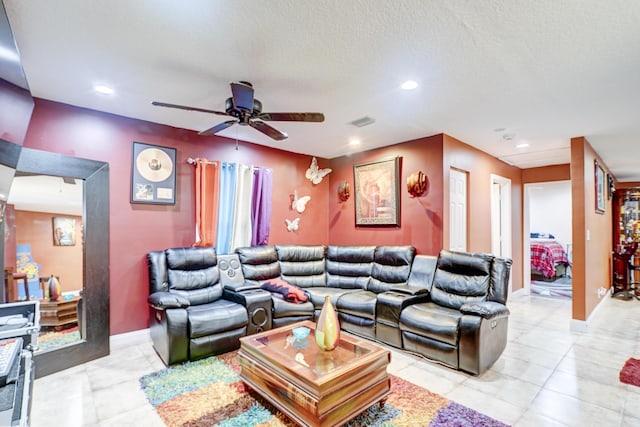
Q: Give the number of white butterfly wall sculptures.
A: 3